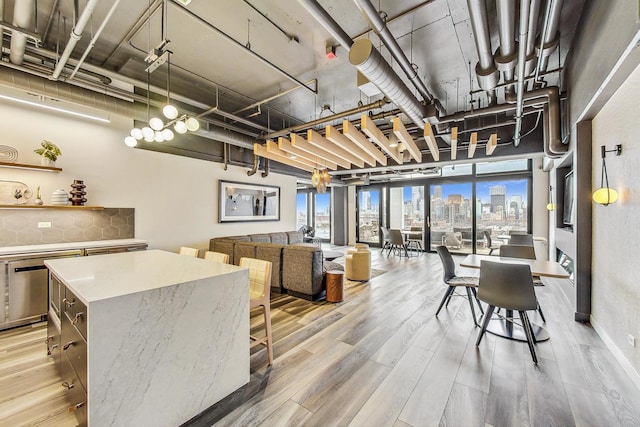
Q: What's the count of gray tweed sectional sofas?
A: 1